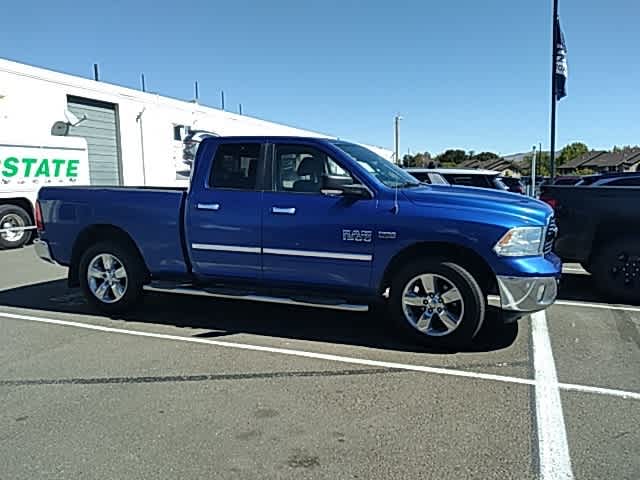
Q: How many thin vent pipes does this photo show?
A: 5